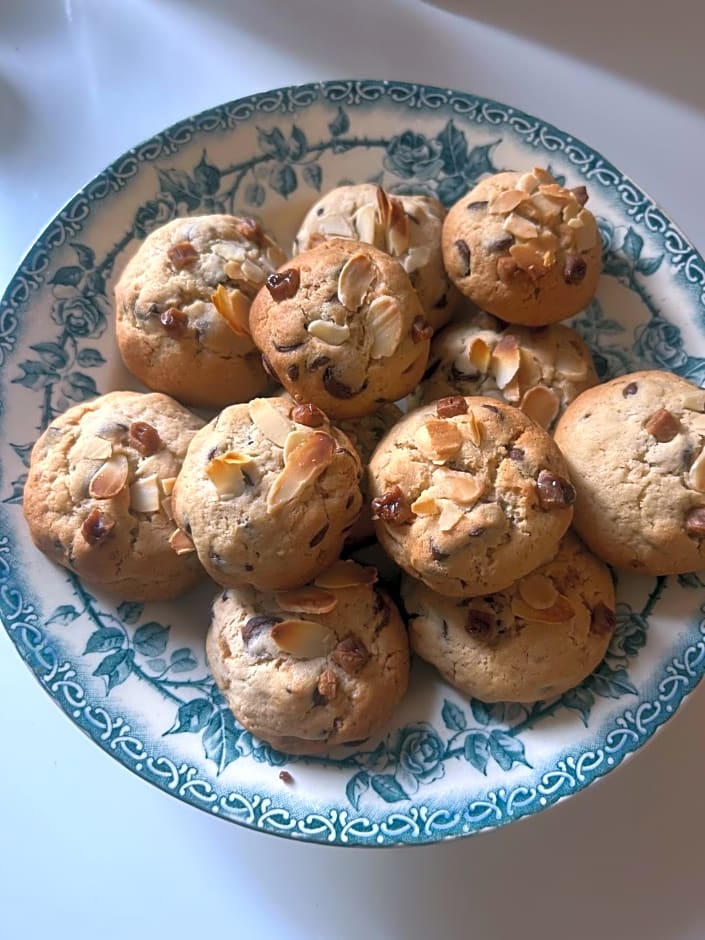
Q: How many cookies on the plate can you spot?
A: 12